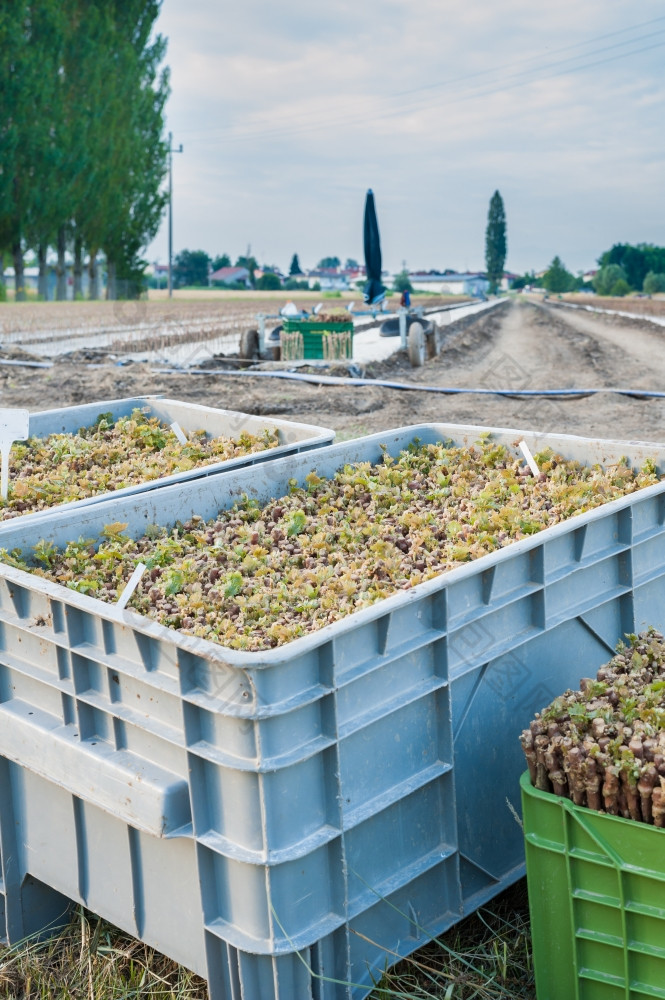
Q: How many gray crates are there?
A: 2